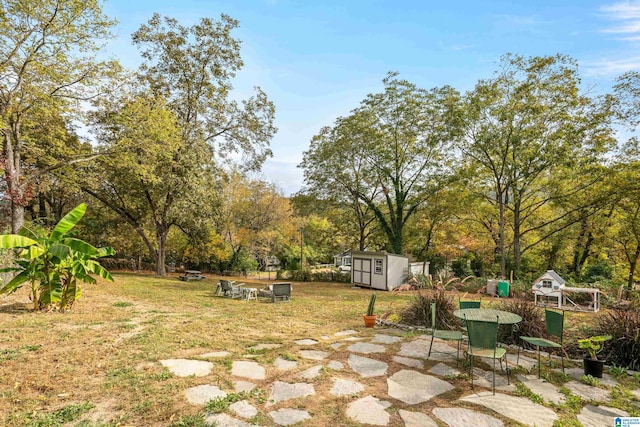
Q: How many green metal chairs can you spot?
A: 4